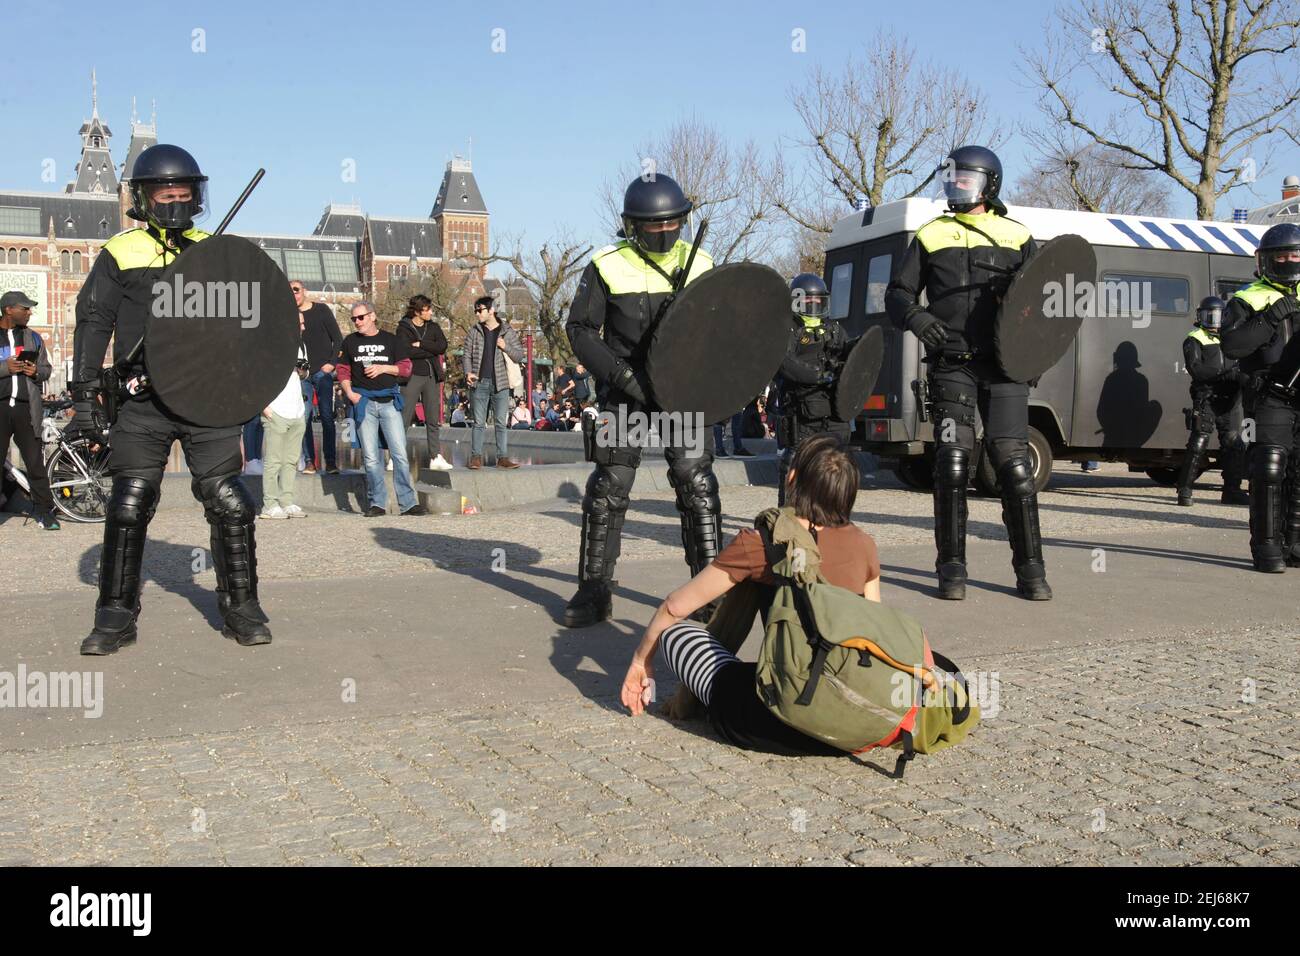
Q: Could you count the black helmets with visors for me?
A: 6